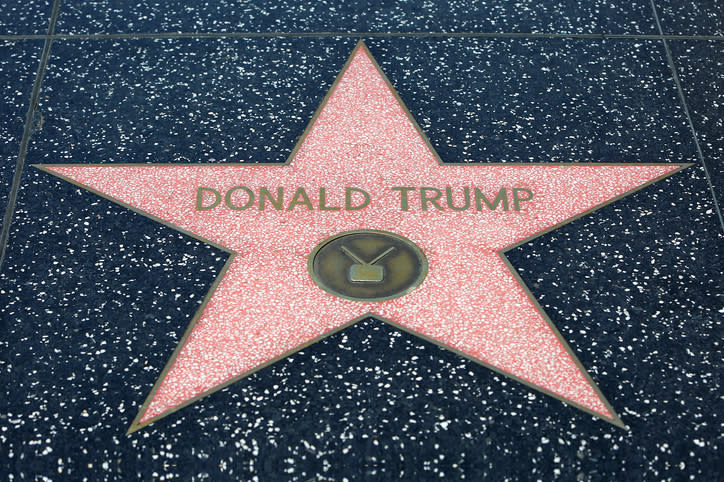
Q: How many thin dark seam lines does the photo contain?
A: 3